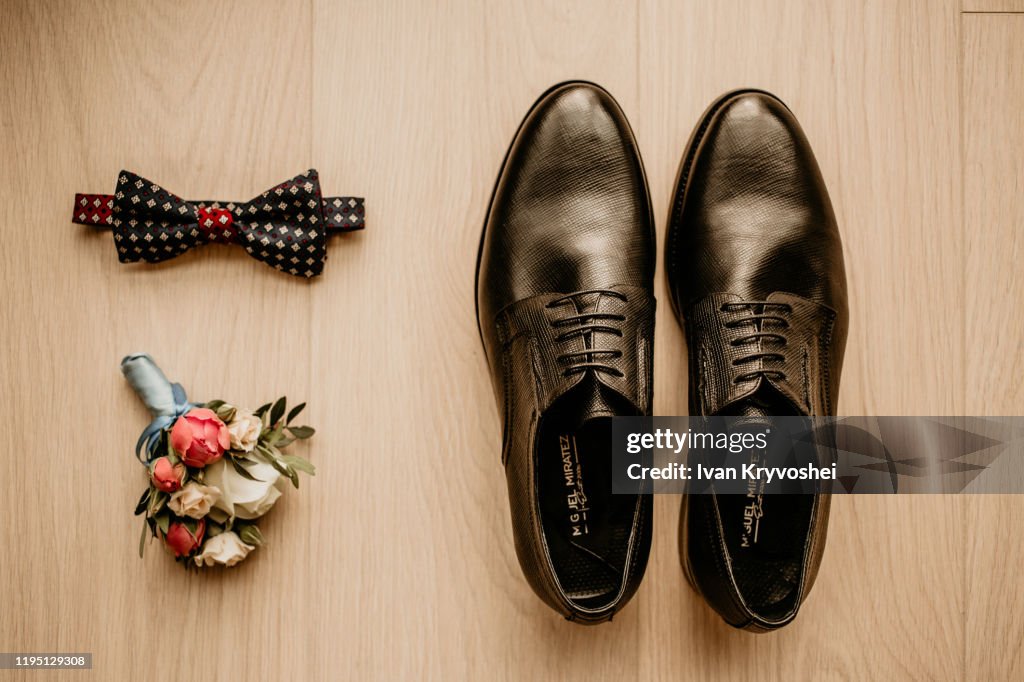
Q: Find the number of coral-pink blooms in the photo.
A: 3